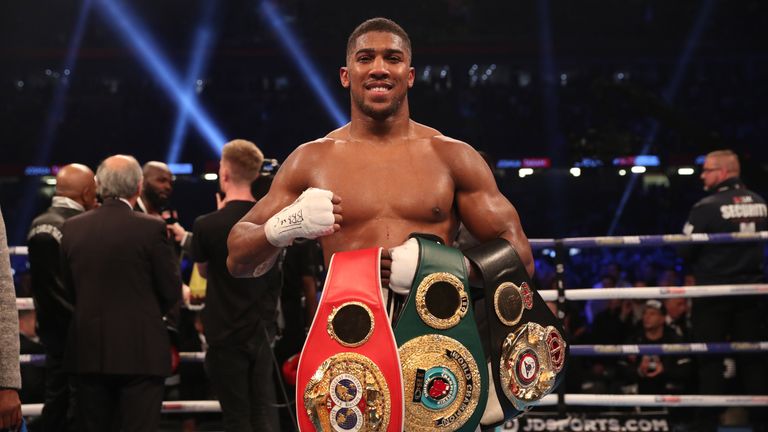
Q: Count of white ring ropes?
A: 2